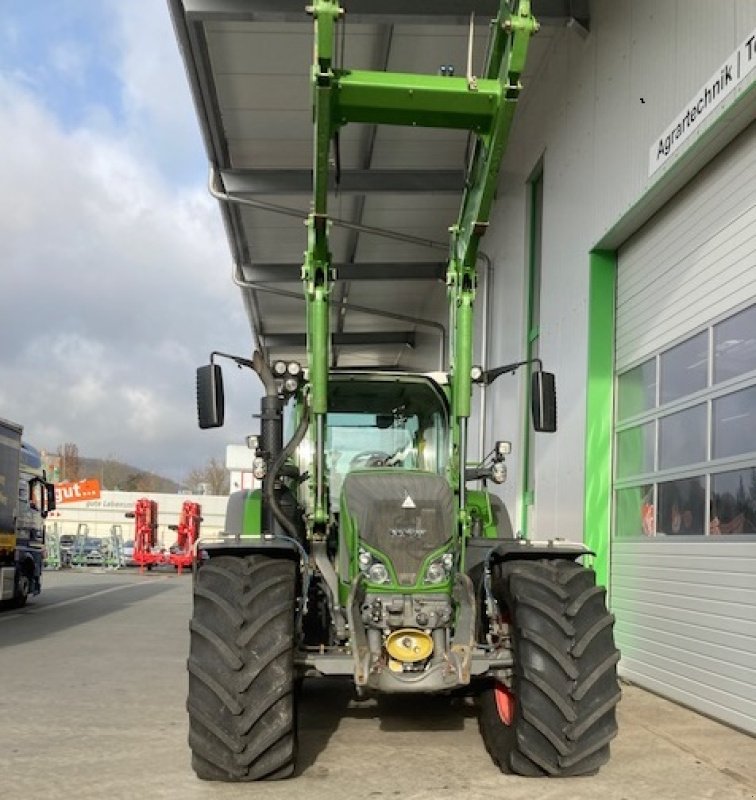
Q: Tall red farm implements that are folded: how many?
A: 2